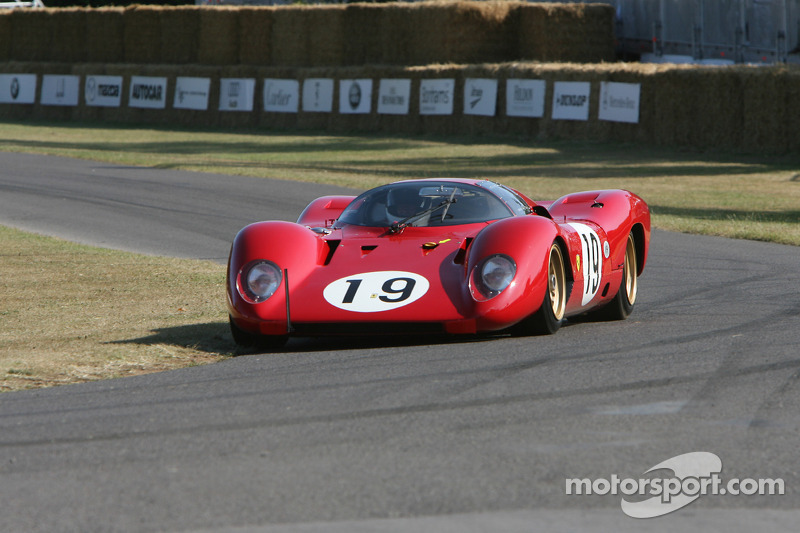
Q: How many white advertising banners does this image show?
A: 15